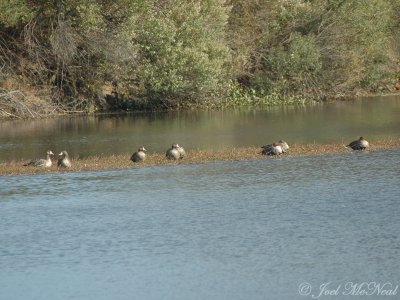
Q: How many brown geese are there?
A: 8